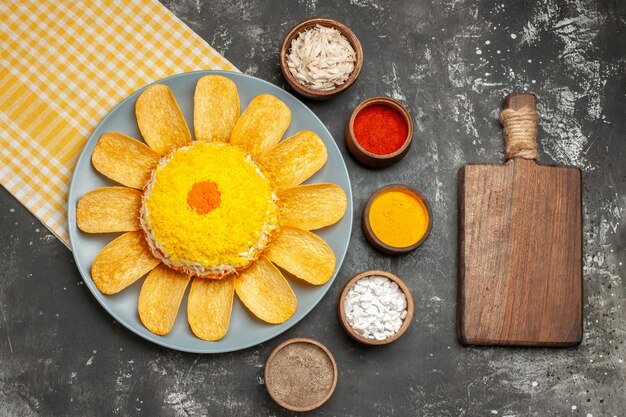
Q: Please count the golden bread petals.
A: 12